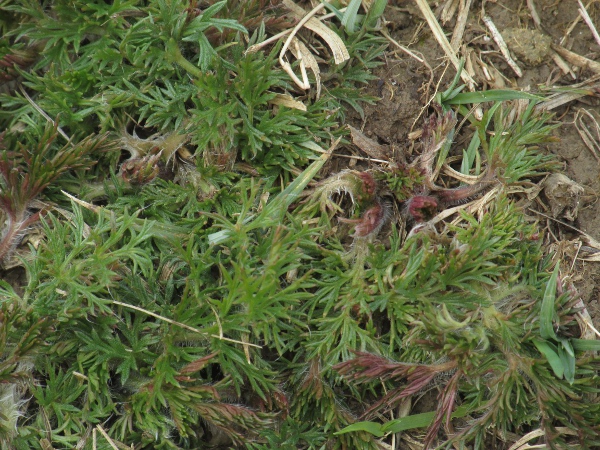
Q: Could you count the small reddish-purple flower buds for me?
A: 3